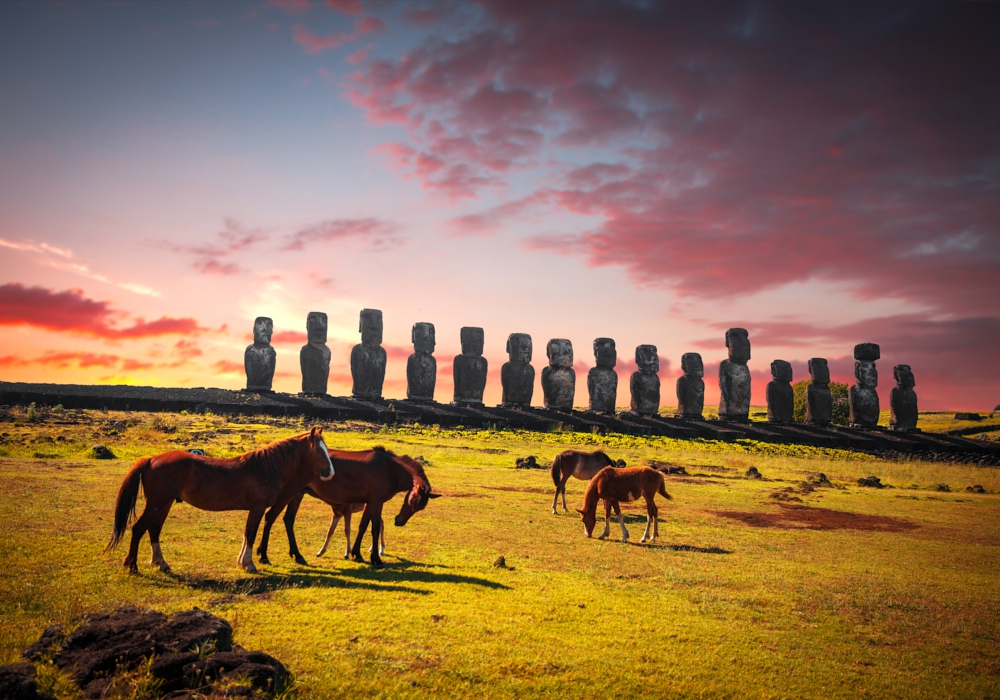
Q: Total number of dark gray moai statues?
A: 15